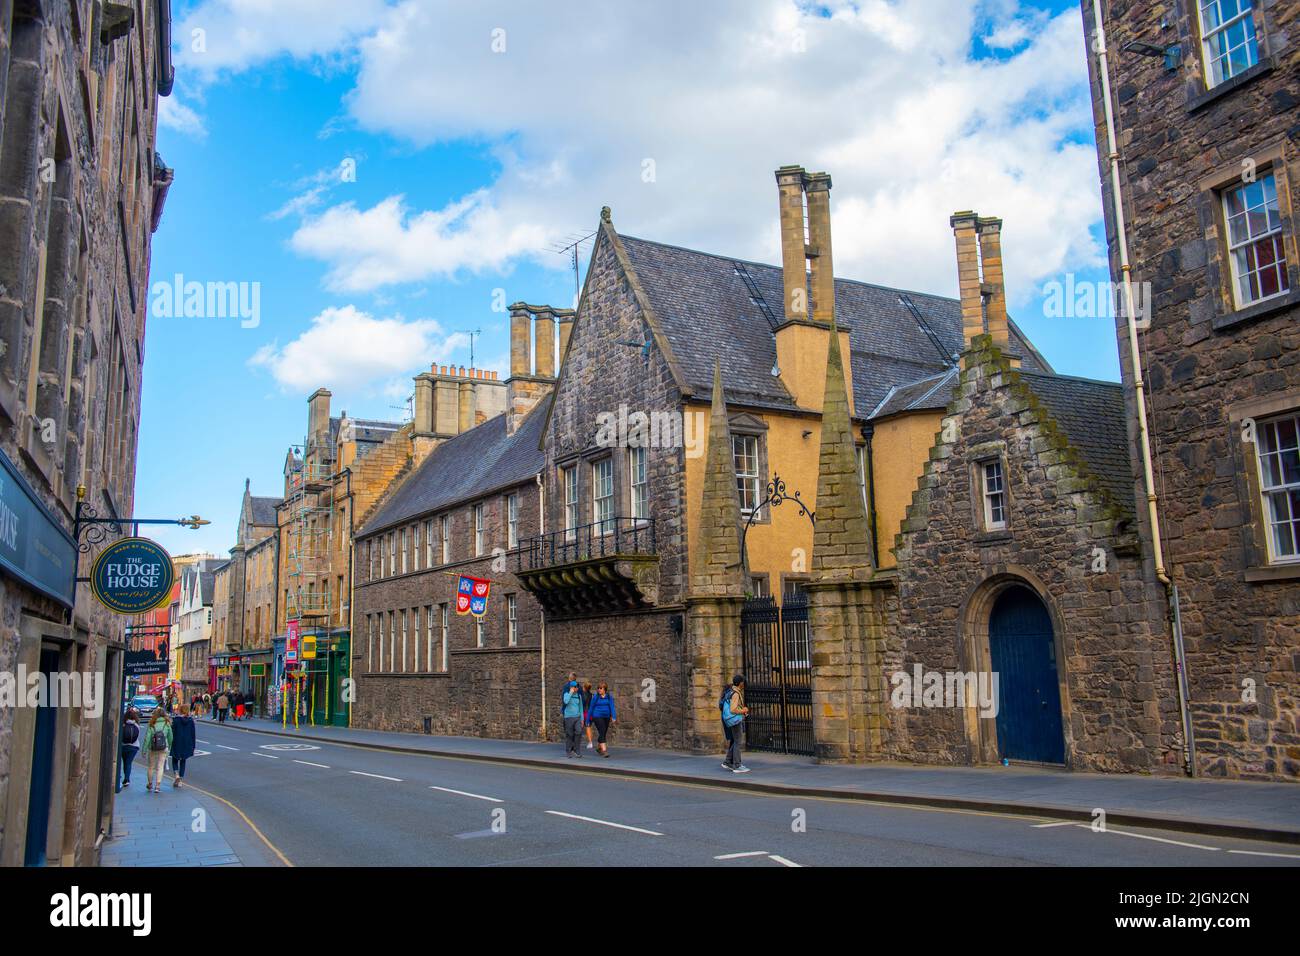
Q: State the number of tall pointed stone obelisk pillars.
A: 2